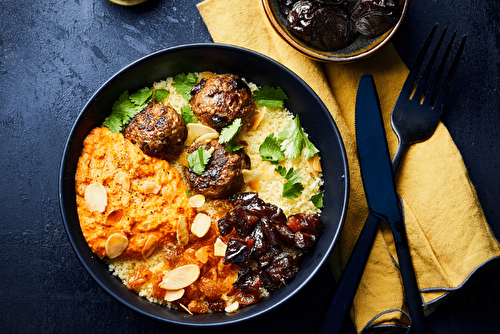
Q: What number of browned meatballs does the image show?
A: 3